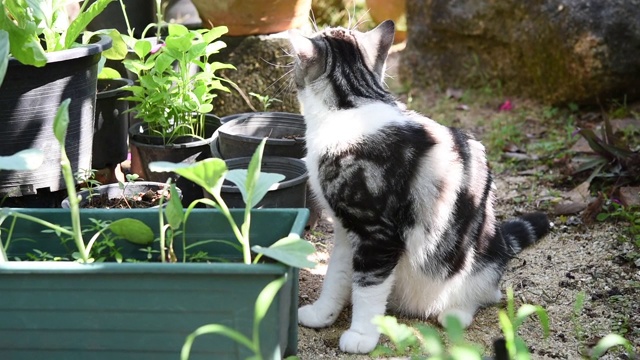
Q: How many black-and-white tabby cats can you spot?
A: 1